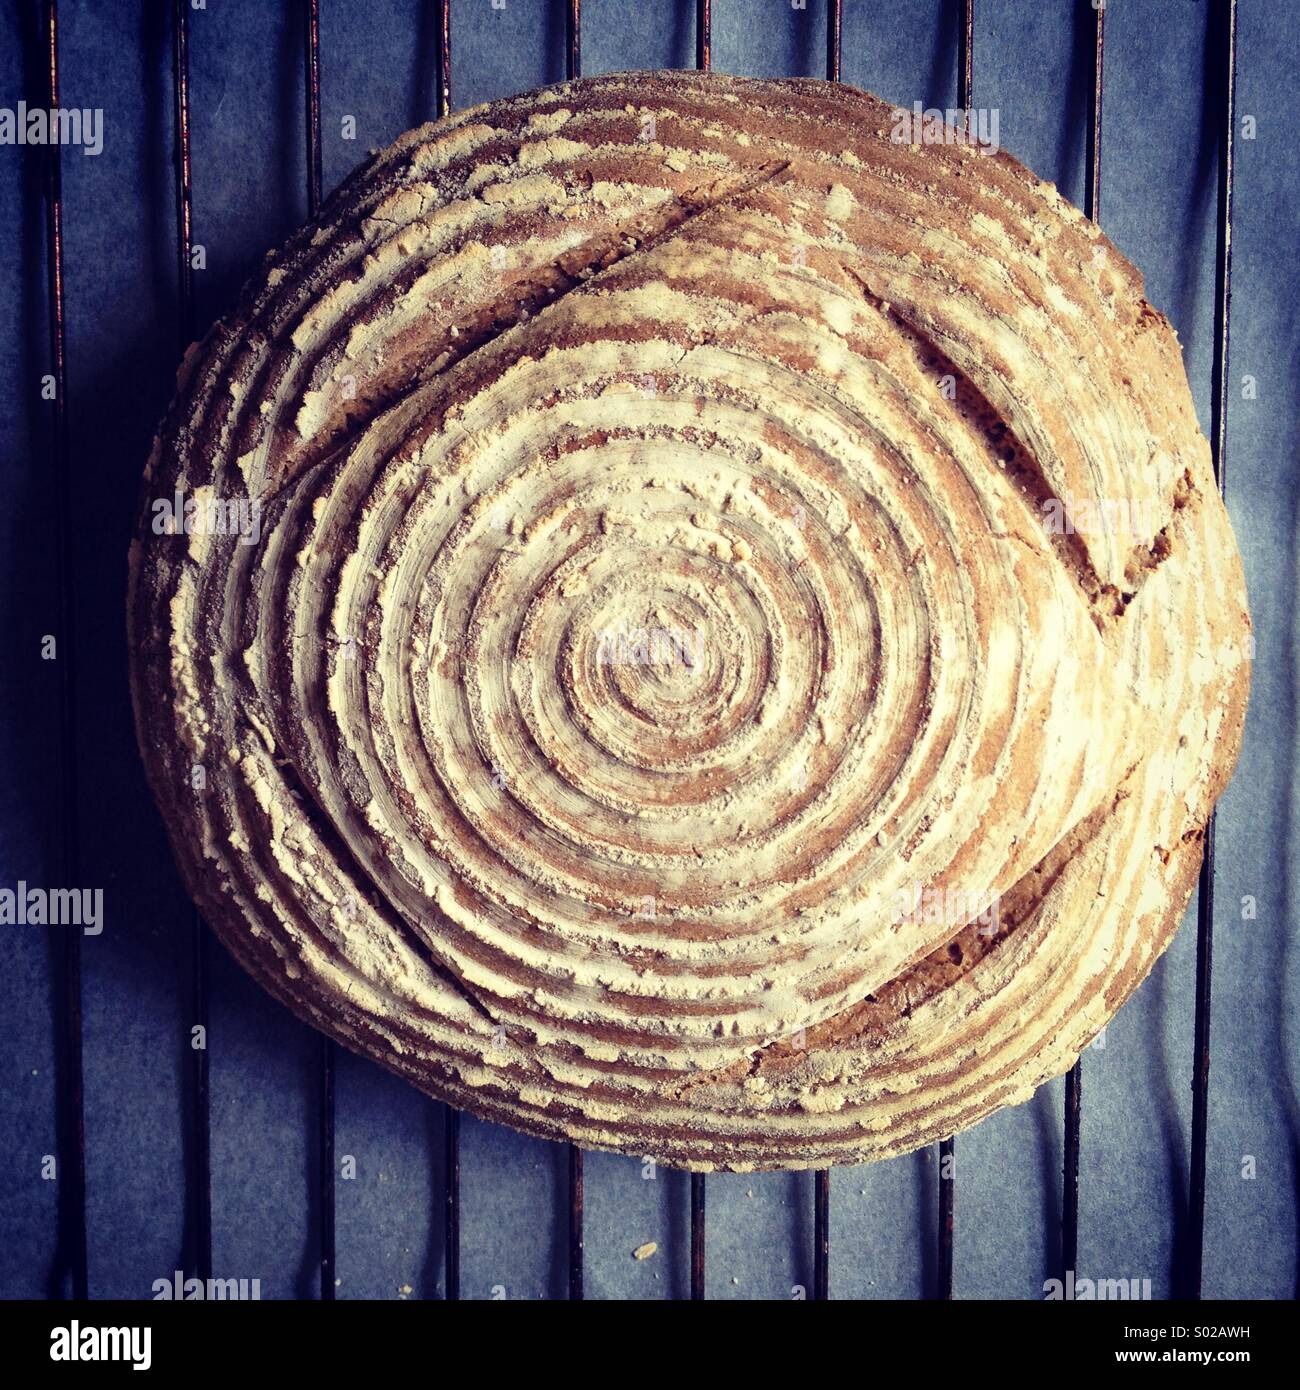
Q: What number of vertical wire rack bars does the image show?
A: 10